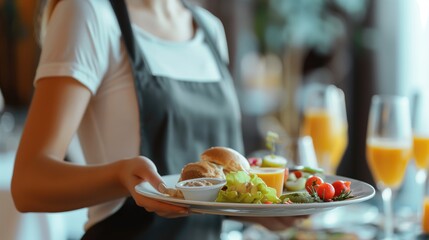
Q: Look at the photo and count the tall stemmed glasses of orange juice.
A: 3